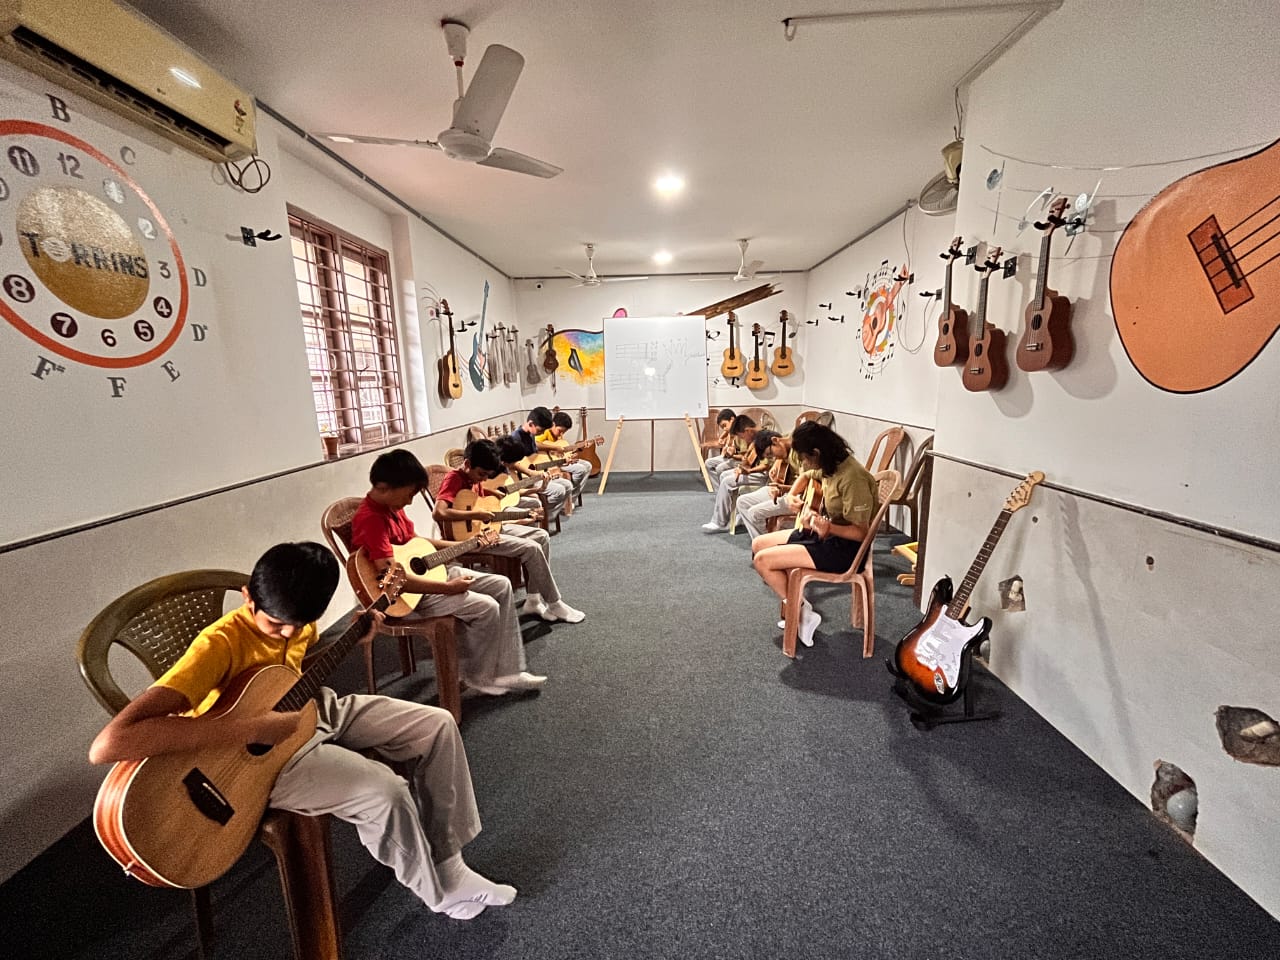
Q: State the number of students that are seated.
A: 10